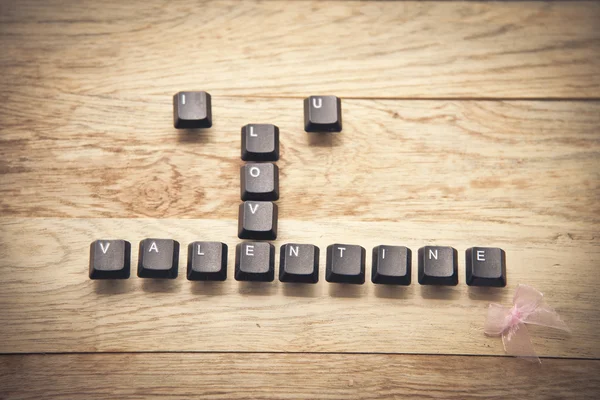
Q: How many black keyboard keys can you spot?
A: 14